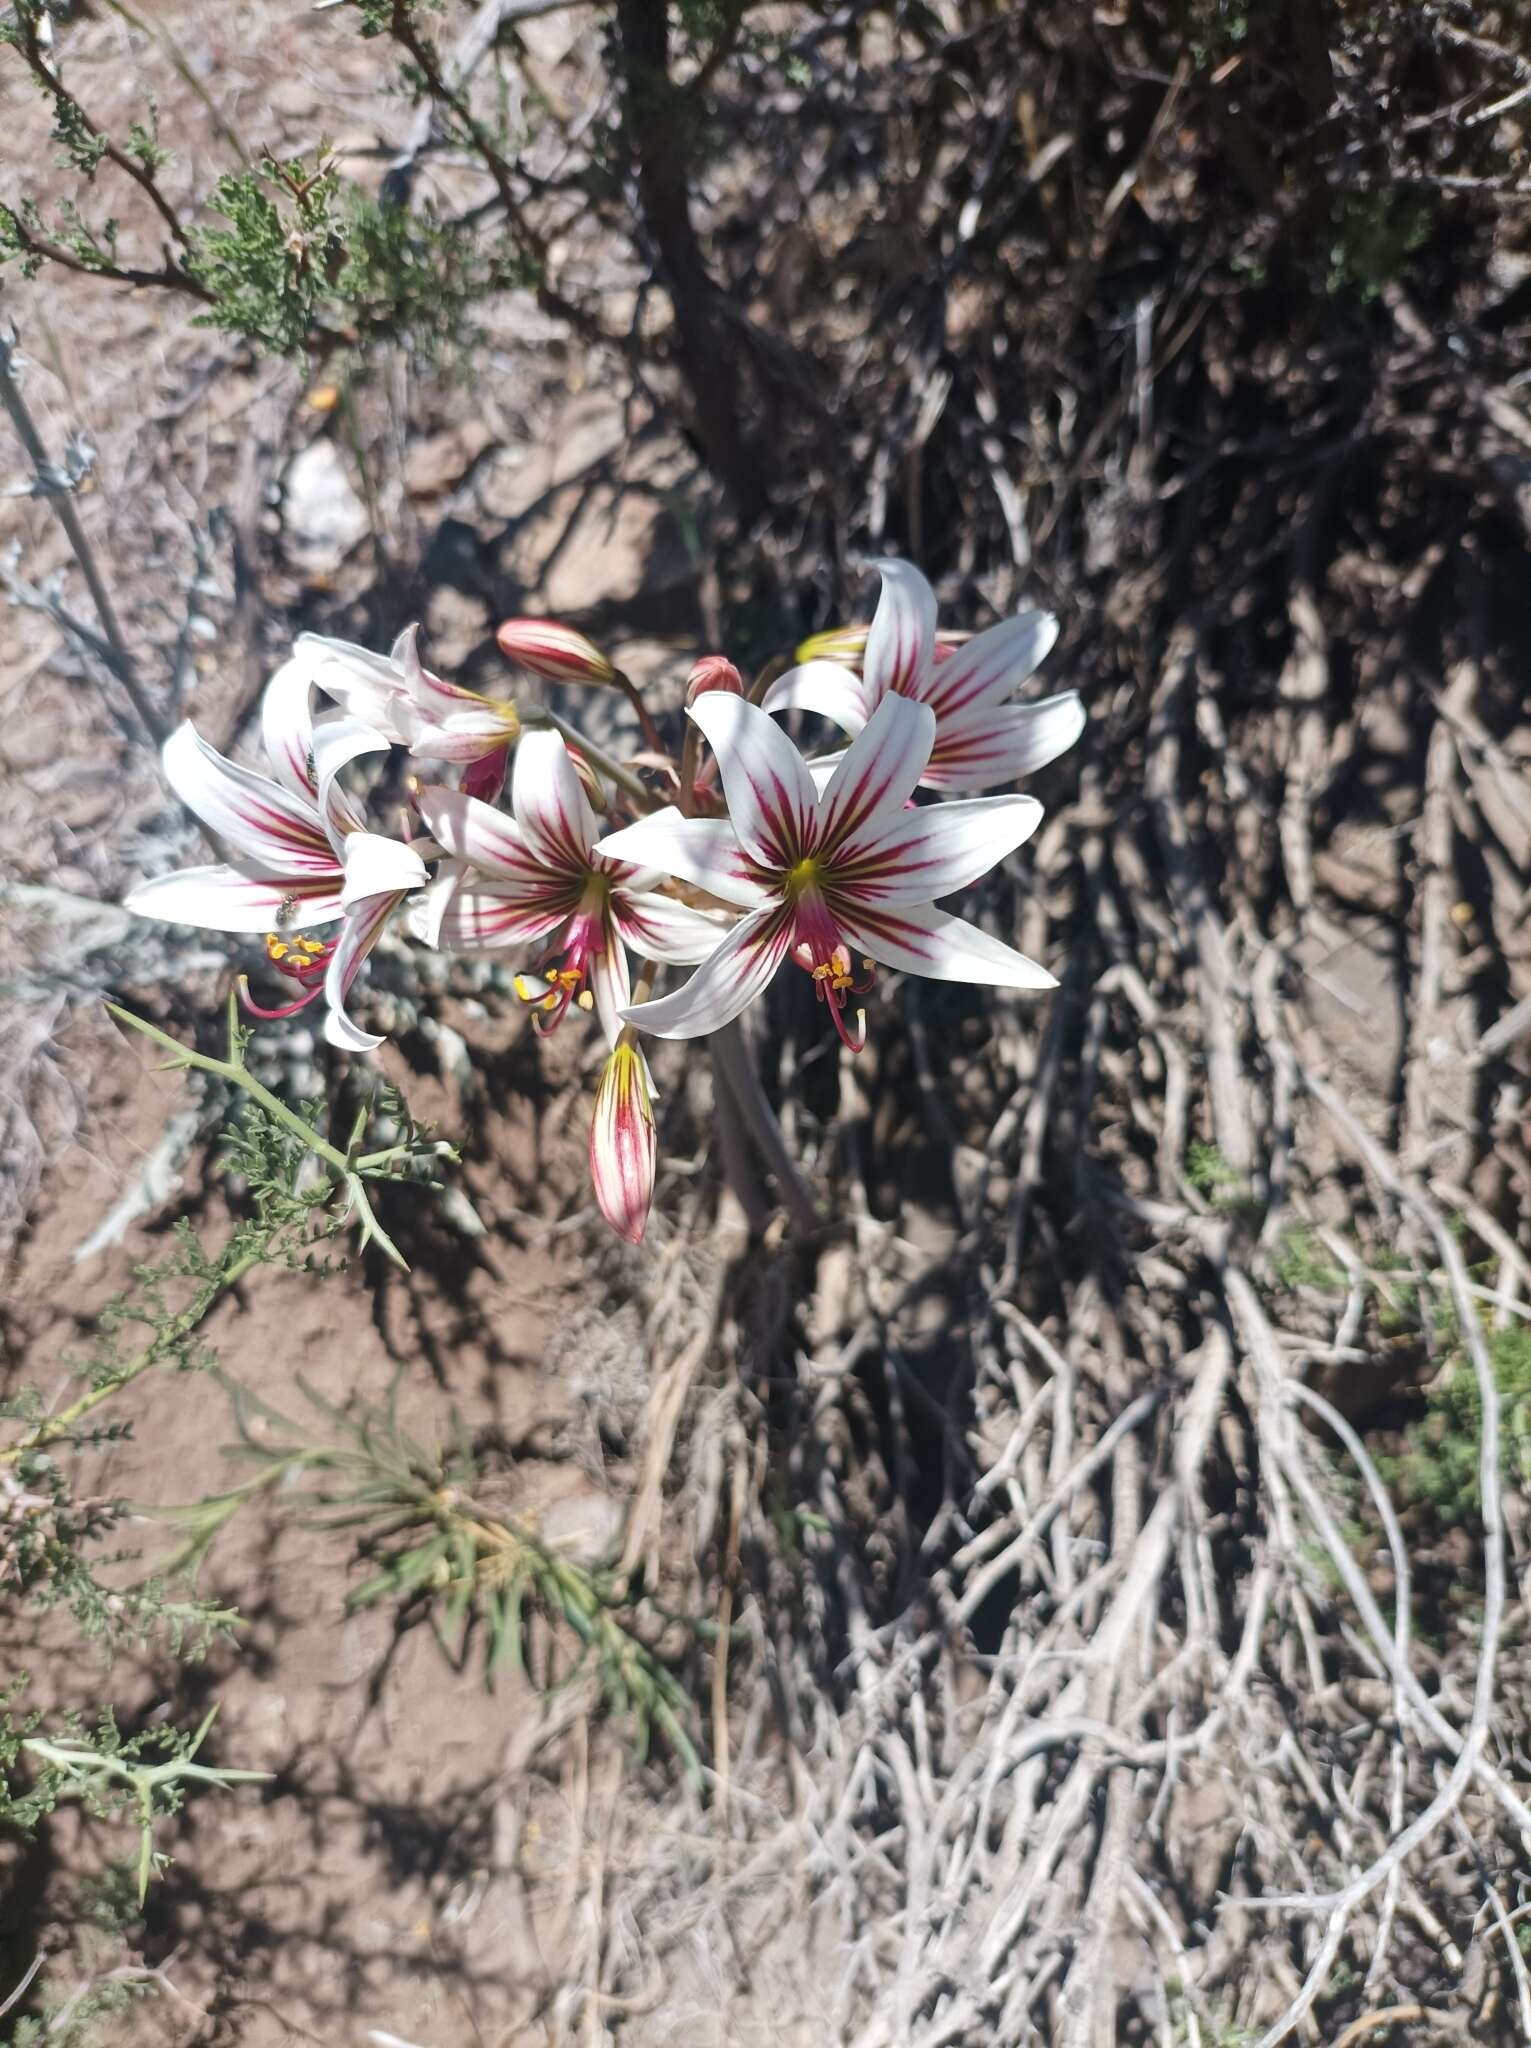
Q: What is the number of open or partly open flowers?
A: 5